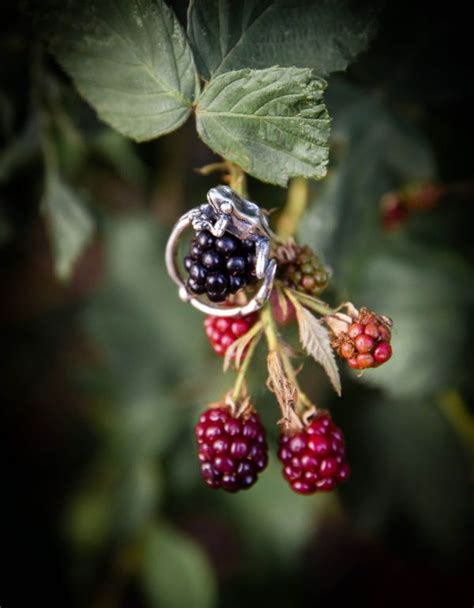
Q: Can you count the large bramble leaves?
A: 3